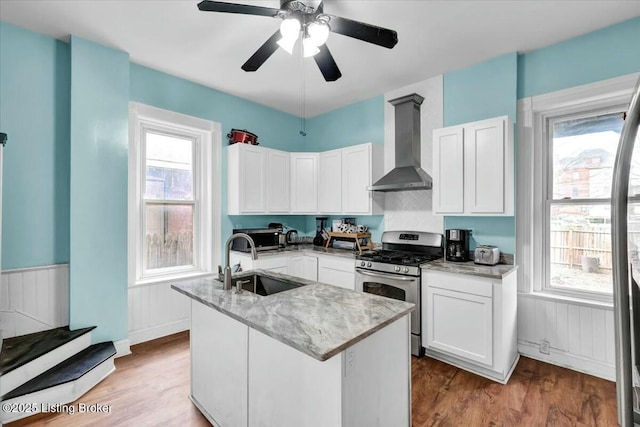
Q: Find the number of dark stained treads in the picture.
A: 2